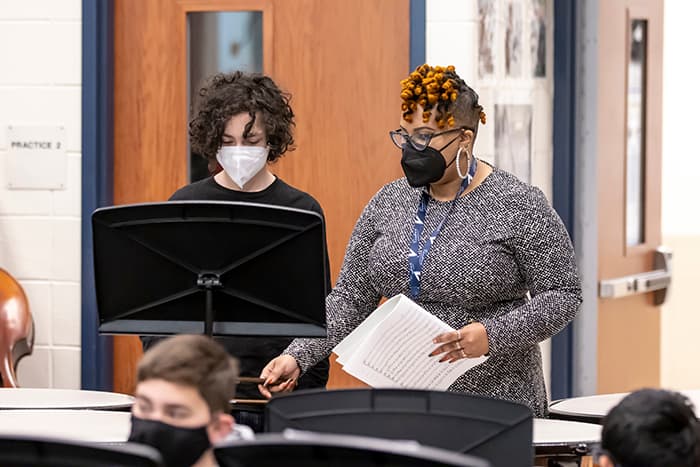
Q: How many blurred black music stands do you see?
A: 3